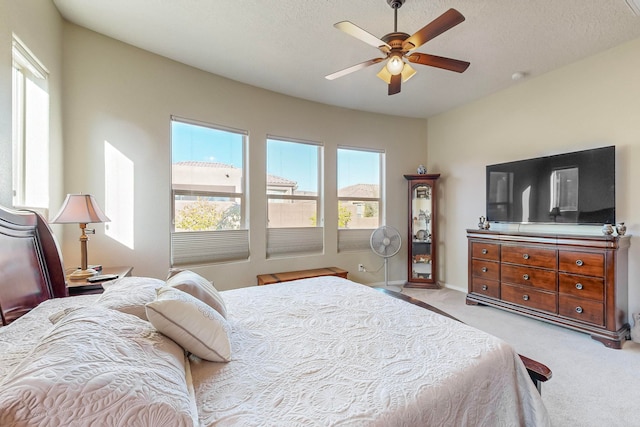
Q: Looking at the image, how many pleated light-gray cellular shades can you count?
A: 3